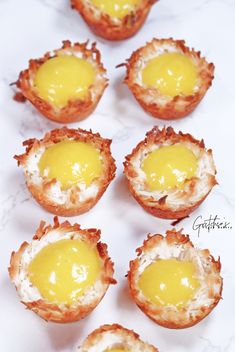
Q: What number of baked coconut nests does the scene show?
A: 8